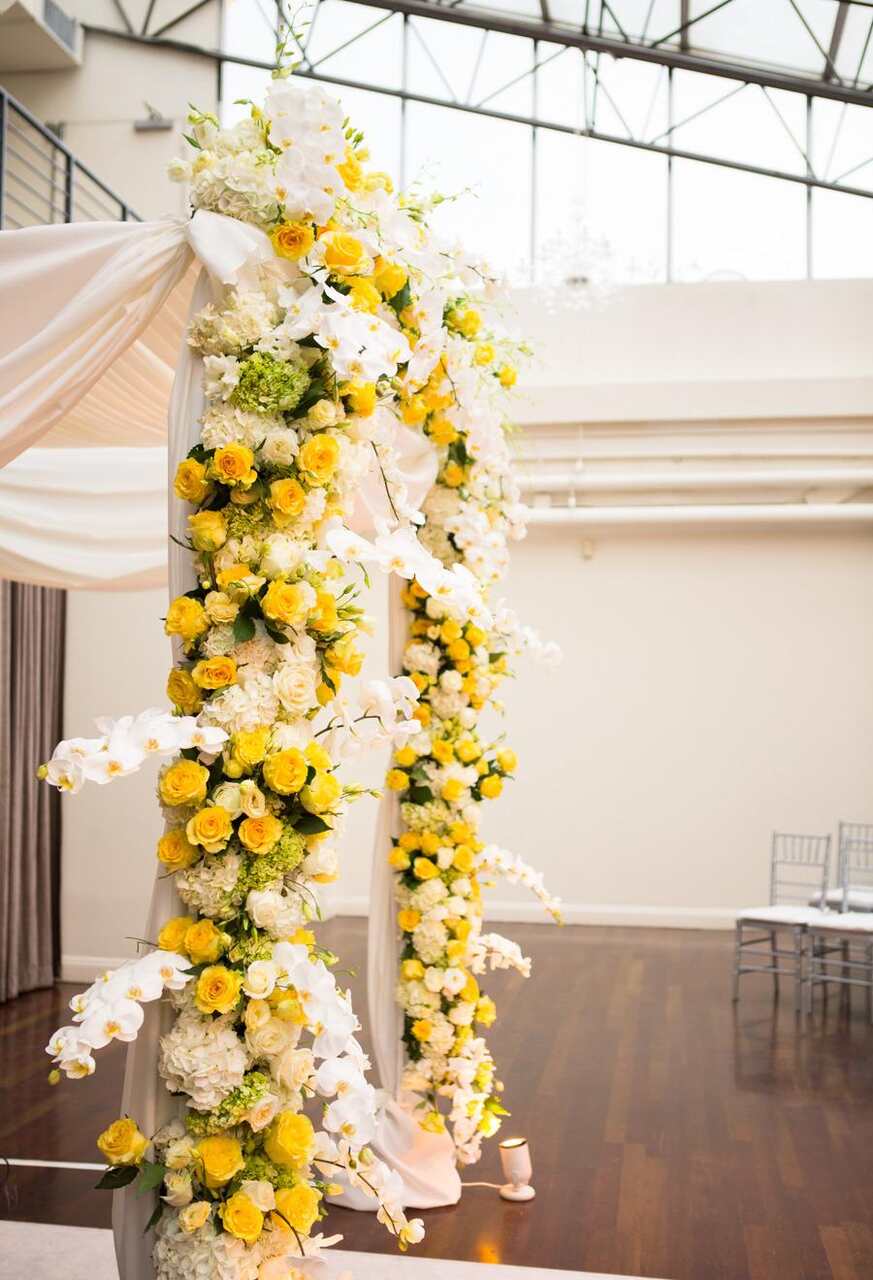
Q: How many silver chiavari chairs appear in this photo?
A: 3